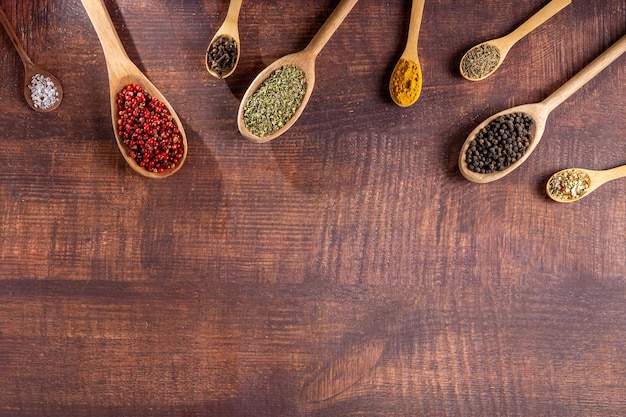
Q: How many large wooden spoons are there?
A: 3